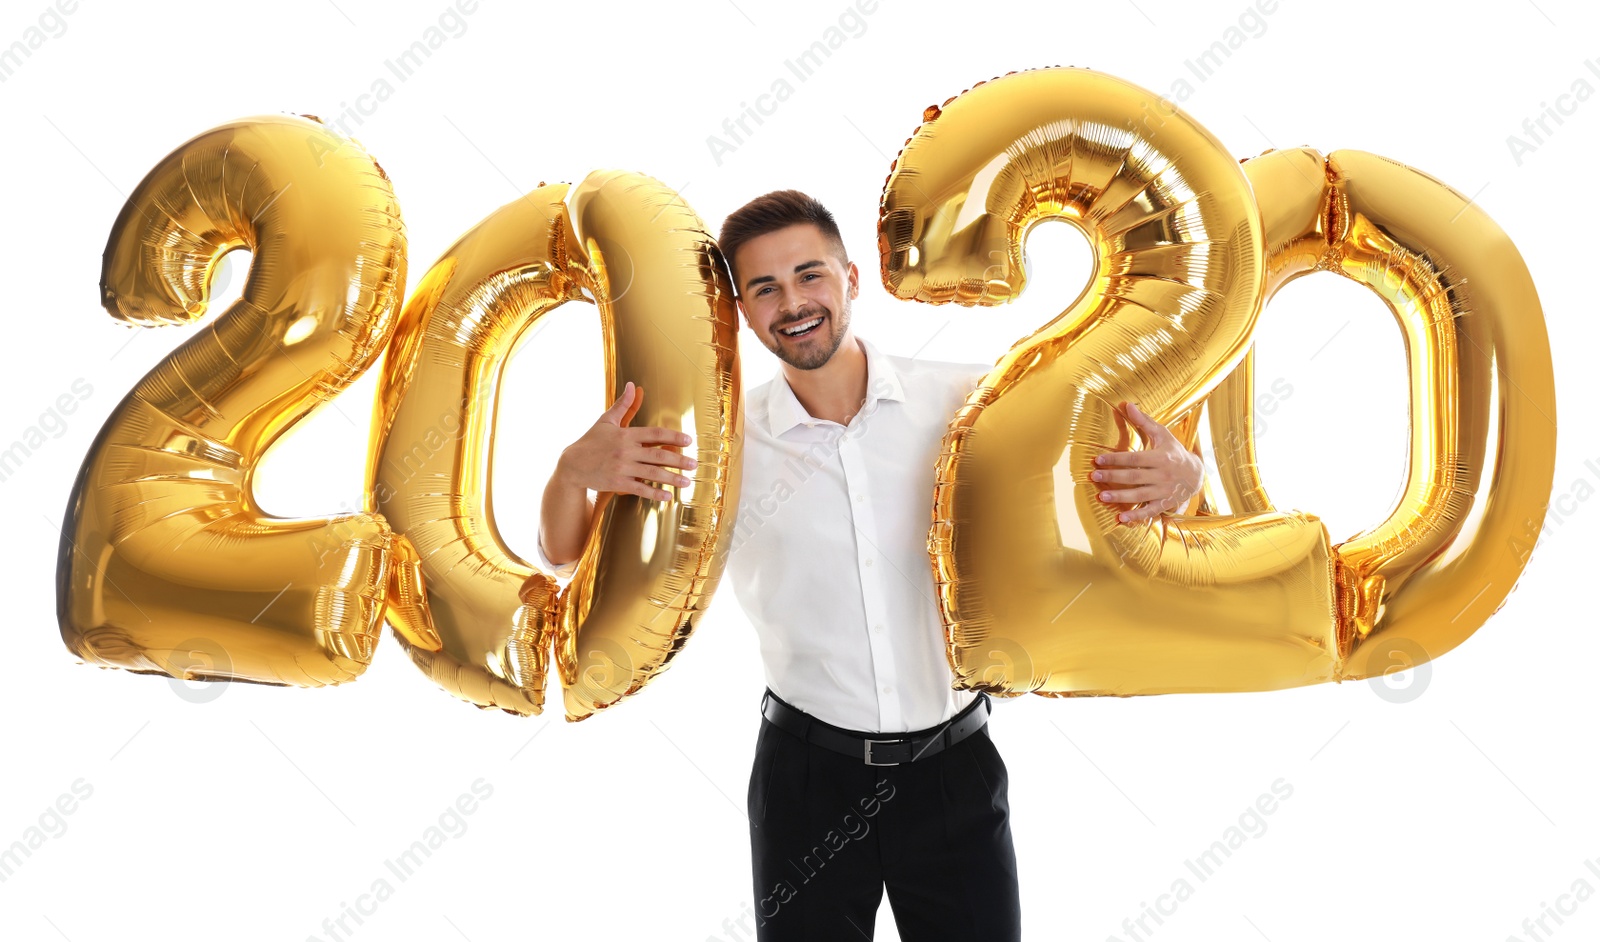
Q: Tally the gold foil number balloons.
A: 4